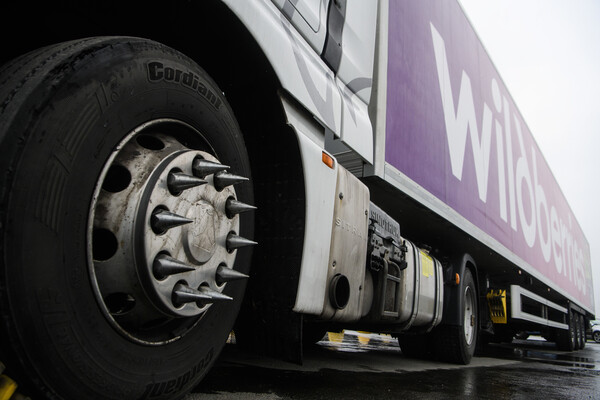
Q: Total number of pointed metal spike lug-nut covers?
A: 10